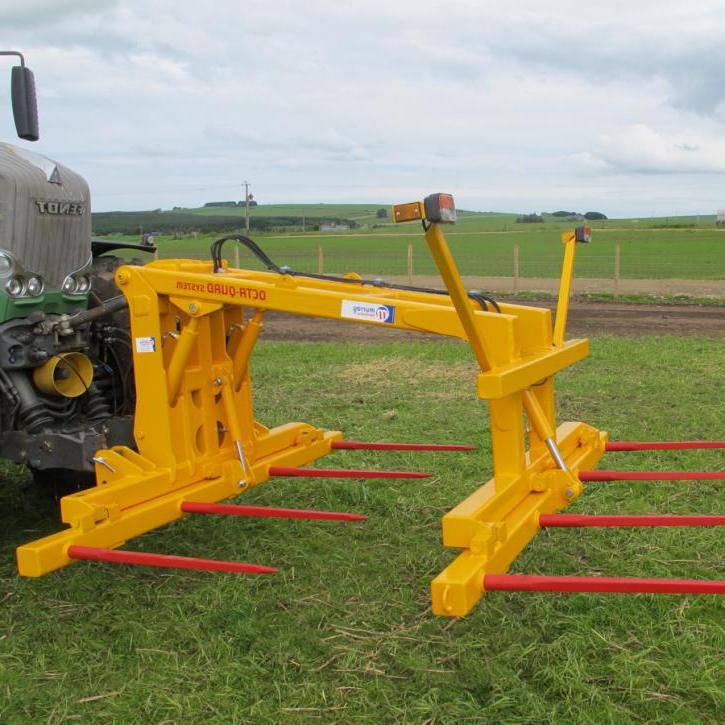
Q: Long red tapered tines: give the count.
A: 8